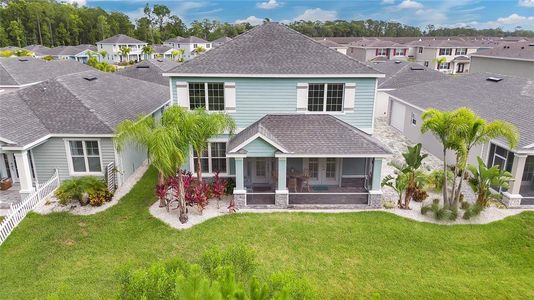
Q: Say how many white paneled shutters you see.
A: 4